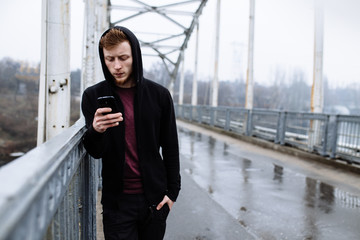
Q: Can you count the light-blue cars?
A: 0